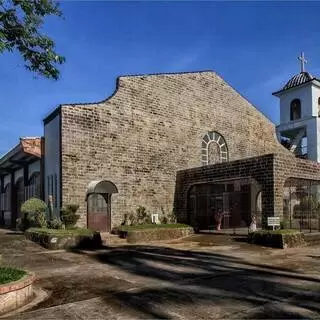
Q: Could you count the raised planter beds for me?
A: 4